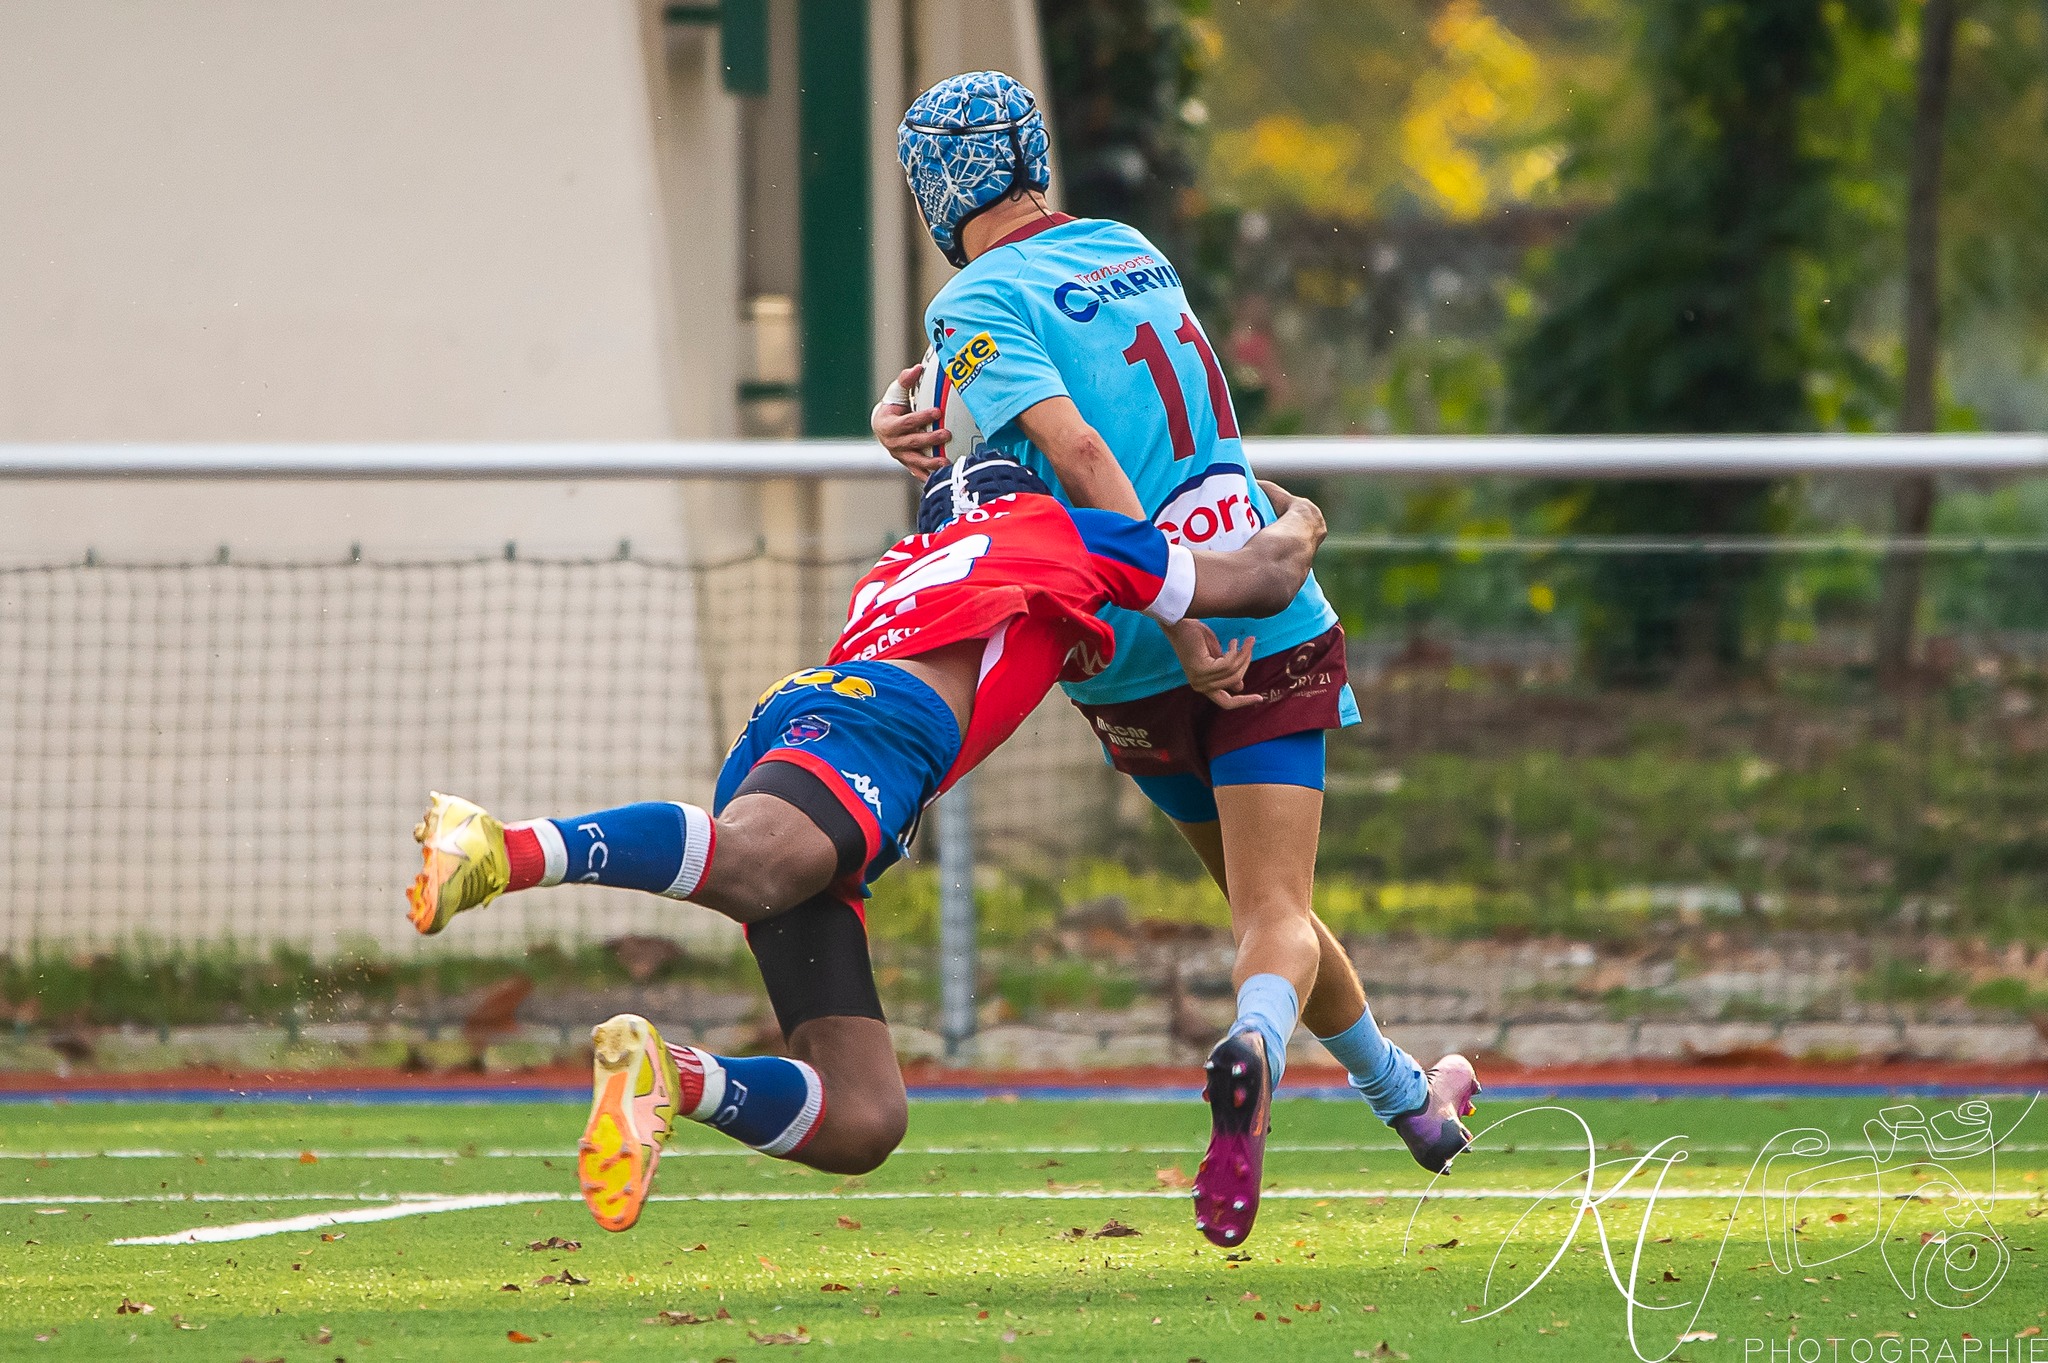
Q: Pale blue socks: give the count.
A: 2